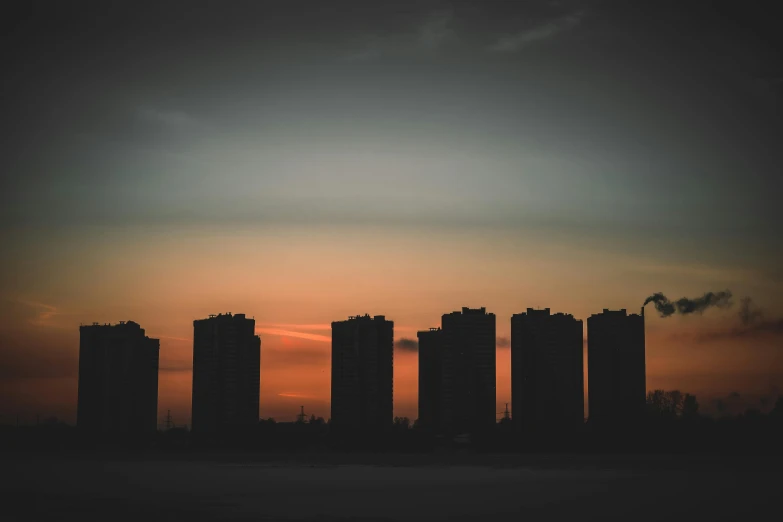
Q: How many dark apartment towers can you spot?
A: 6